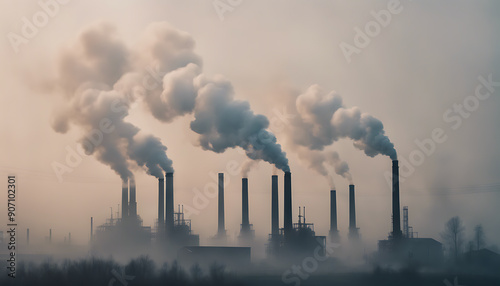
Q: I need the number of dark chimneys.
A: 11